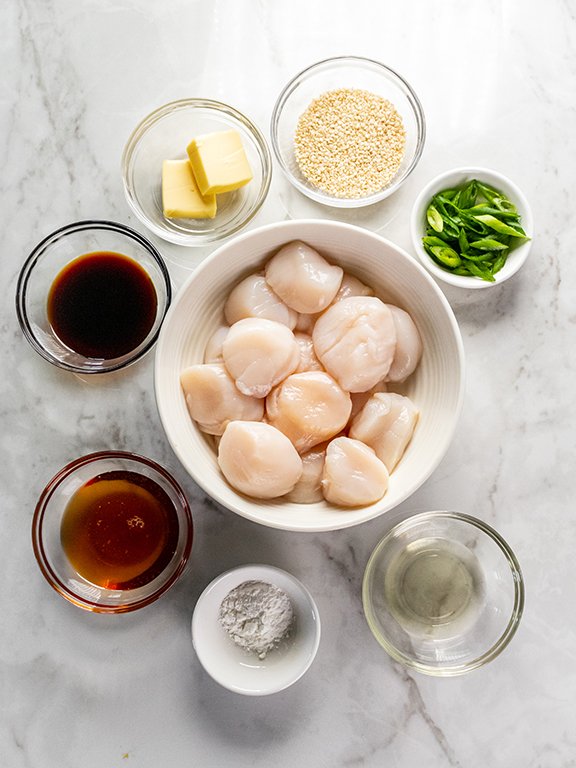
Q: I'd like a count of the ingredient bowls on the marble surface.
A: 8